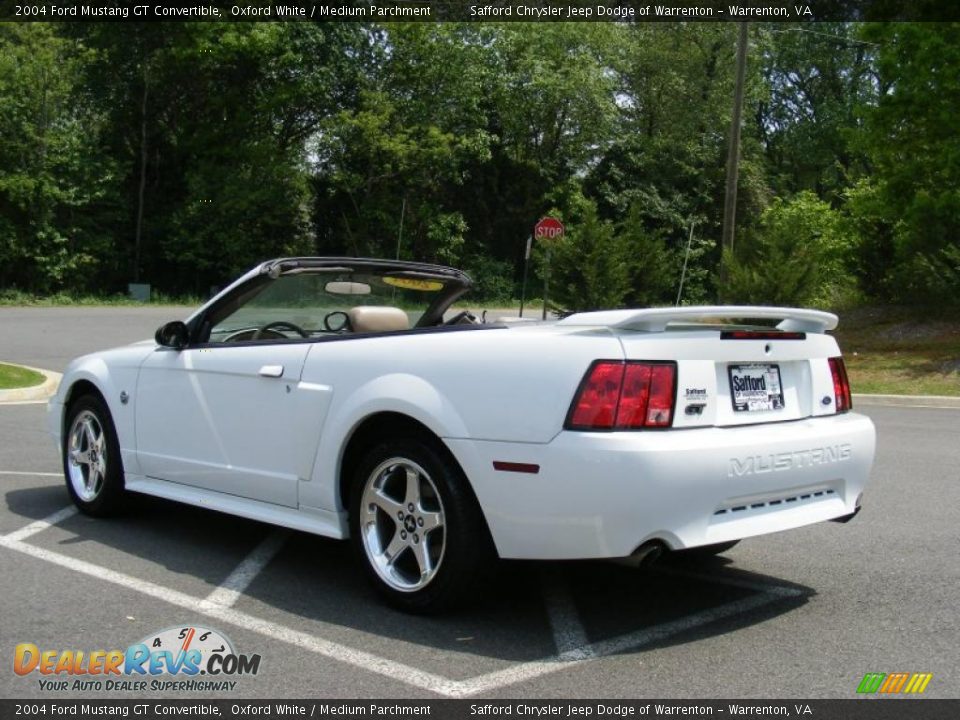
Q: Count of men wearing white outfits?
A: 0